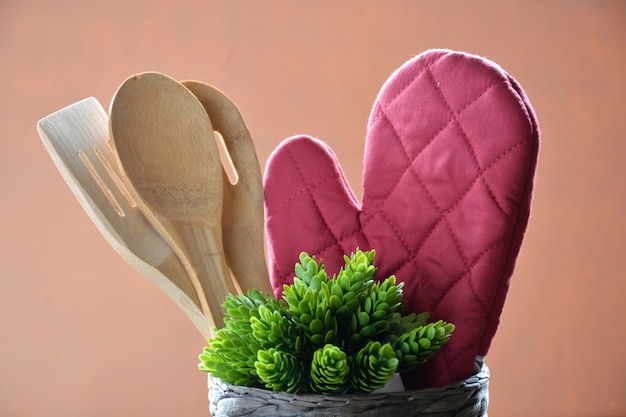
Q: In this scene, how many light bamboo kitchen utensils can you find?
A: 3